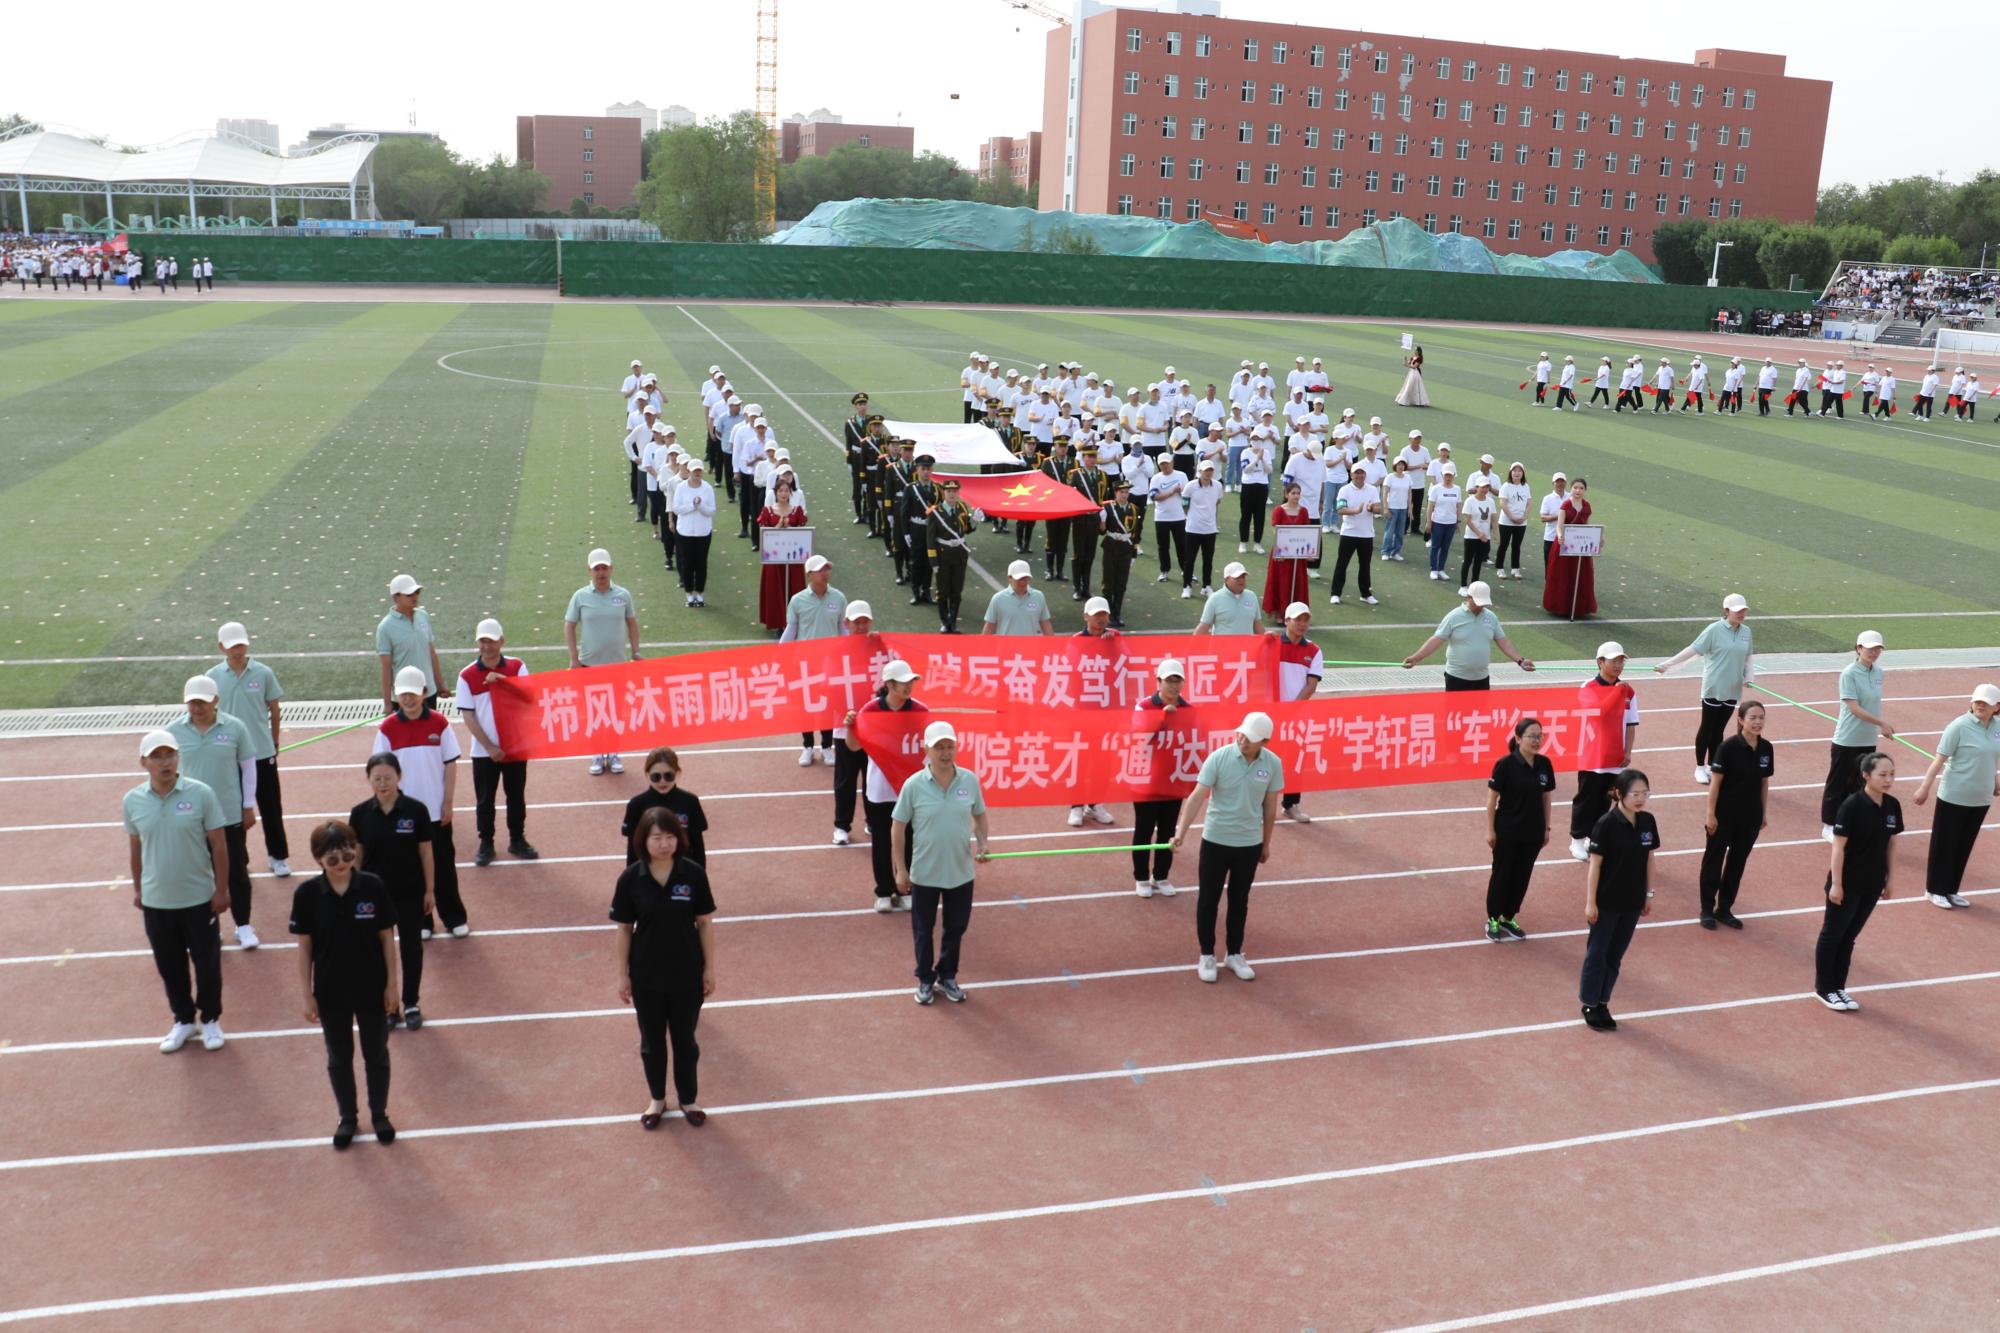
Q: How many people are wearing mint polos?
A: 14